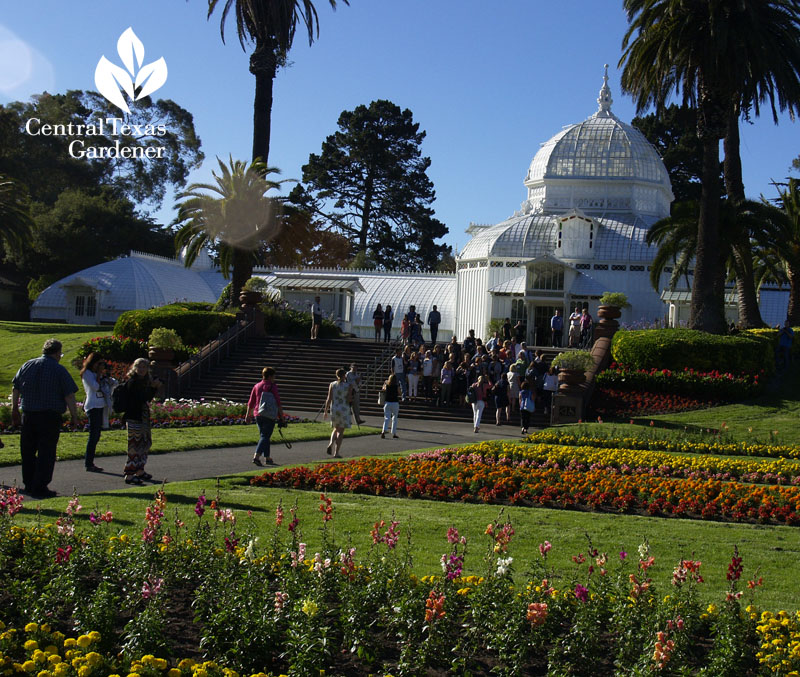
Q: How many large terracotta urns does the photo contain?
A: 4